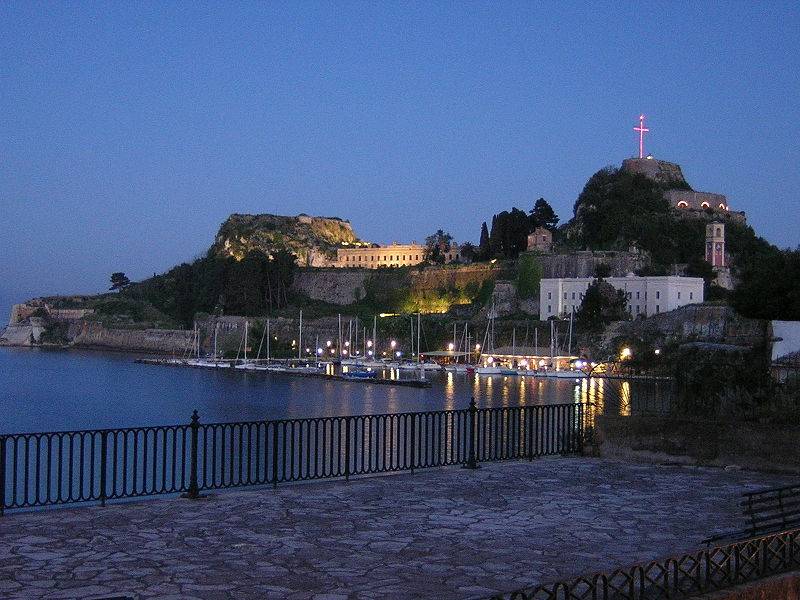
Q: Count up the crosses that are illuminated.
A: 1